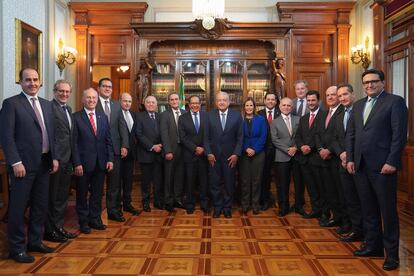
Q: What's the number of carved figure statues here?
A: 2